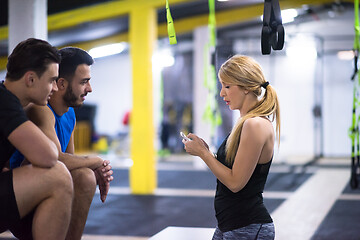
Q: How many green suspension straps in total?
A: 3